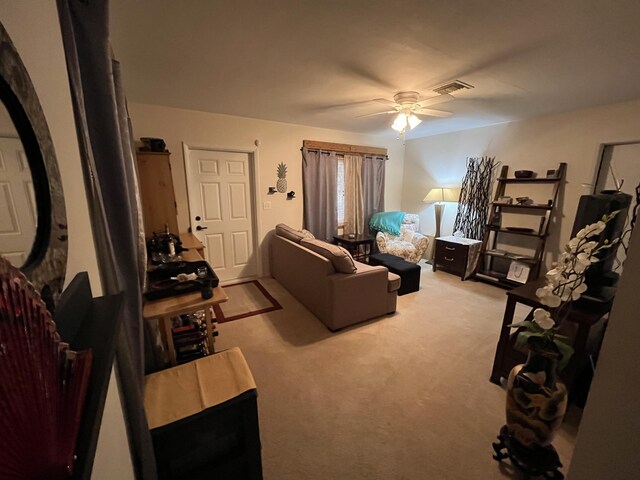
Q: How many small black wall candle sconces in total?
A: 2